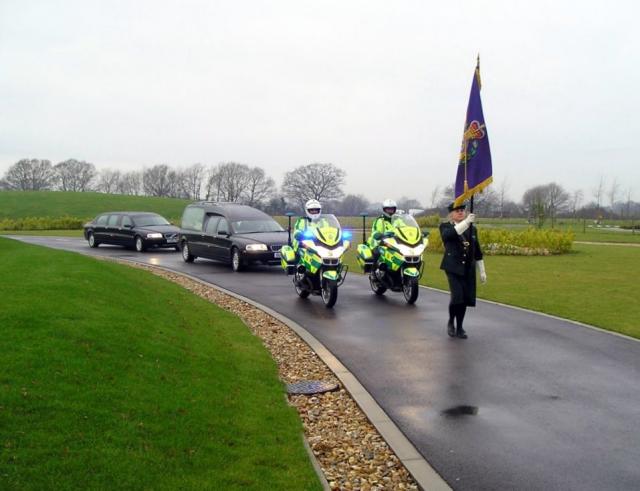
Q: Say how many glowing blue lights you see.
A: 2